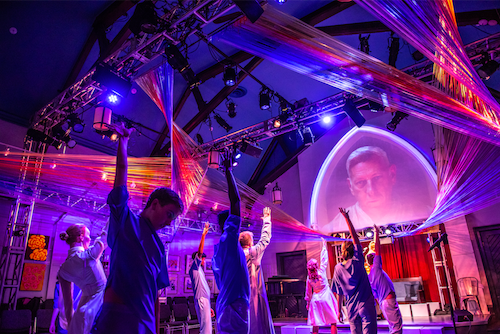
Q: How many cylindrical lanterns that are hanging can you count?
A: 3